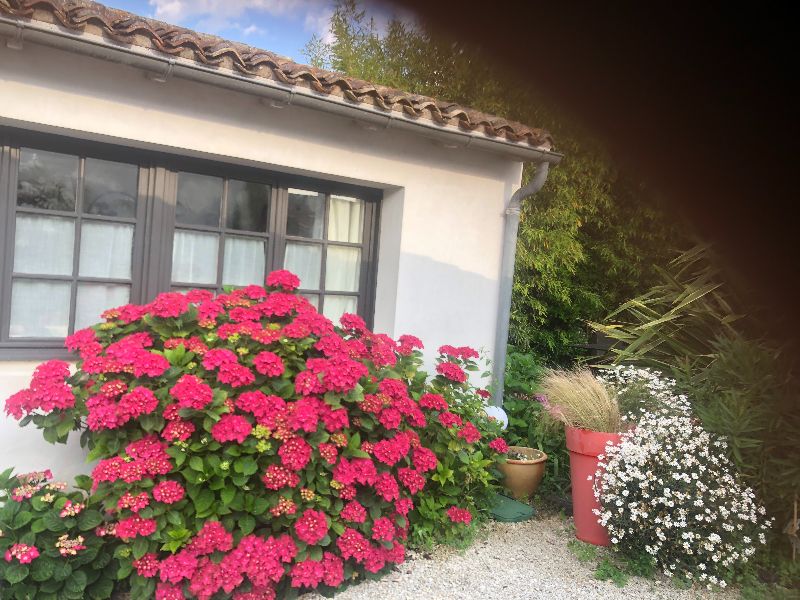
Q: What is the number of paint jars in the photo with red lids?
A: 0